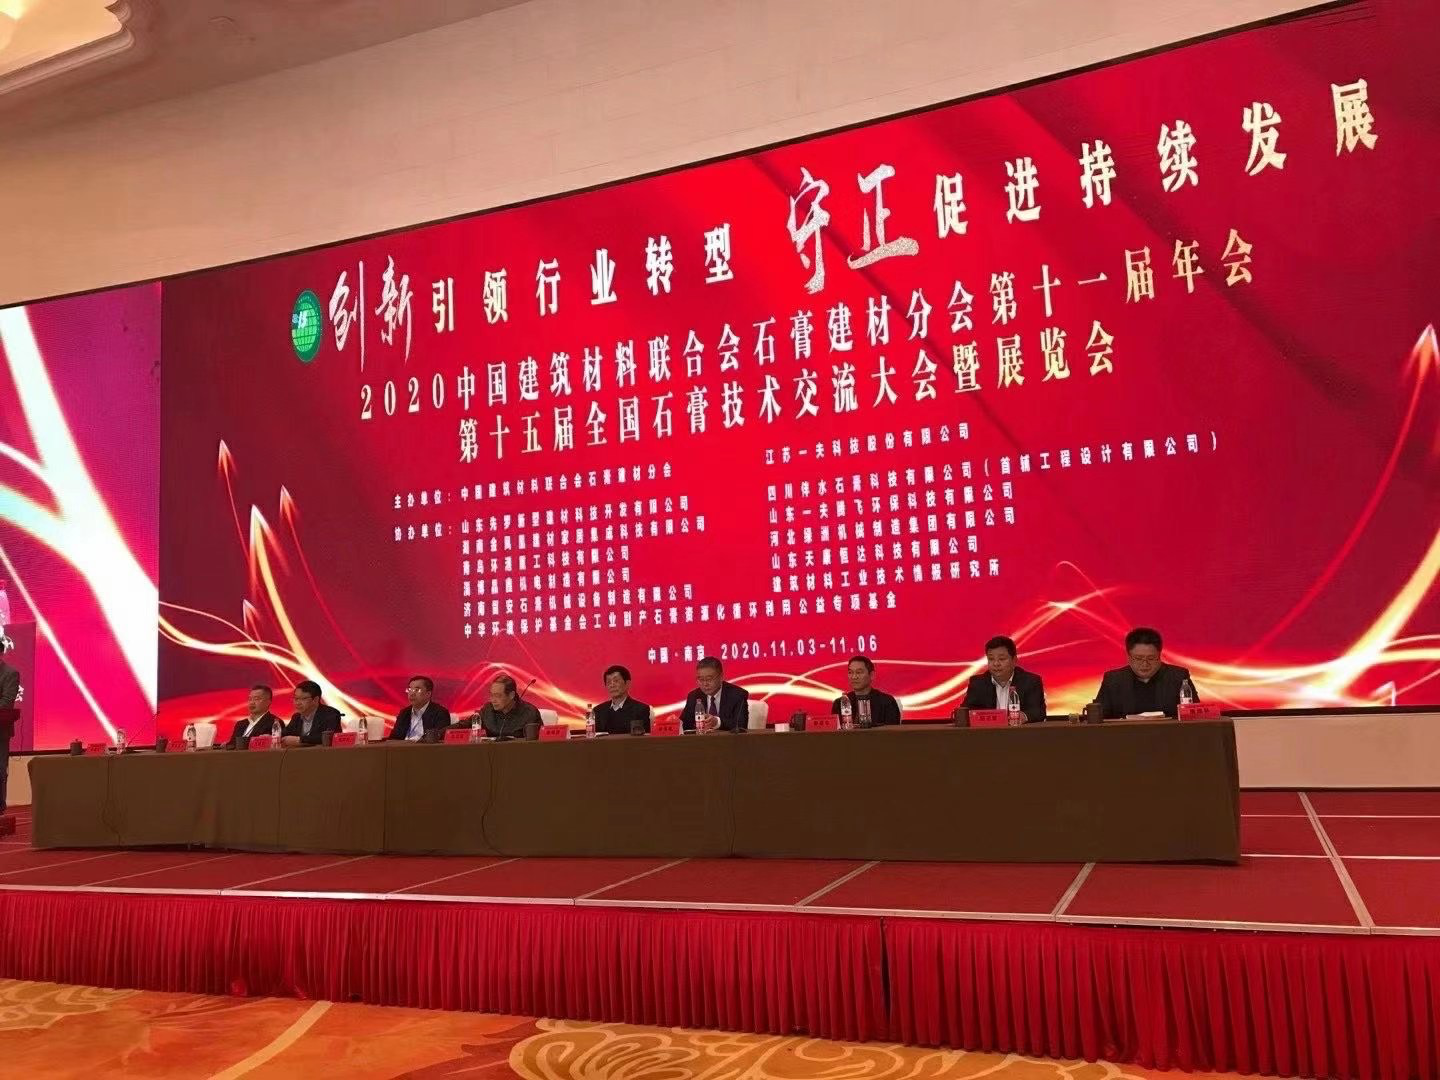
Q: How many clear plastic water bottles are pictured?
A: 10